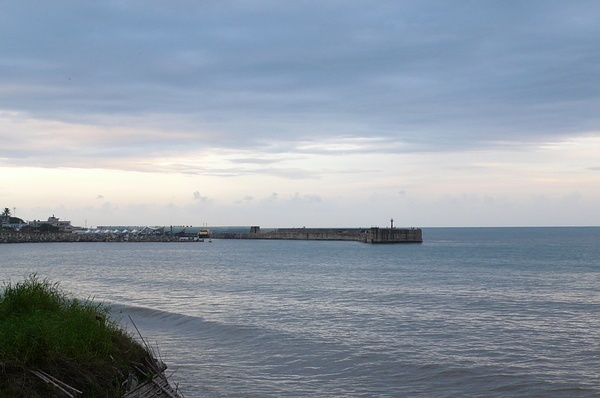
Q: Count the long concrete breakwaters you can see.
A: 1